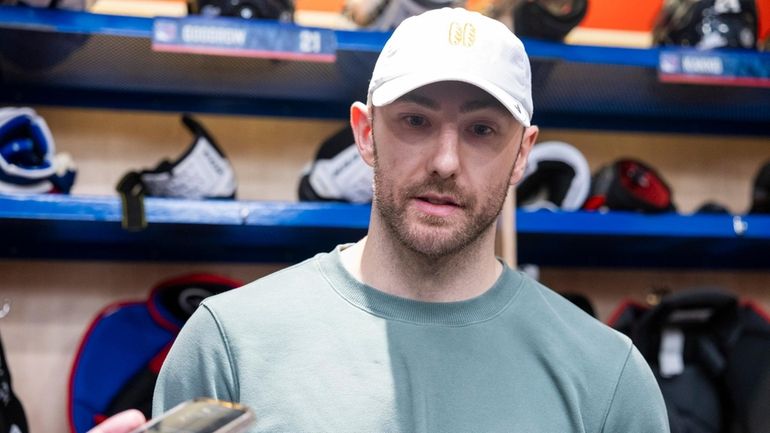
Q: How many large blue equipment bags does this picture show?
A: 1